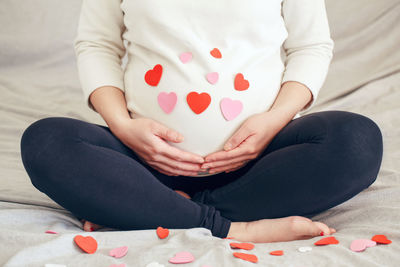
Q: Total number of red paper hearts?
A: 11